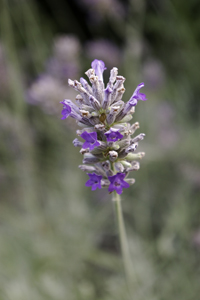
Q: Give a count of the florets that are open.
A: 7